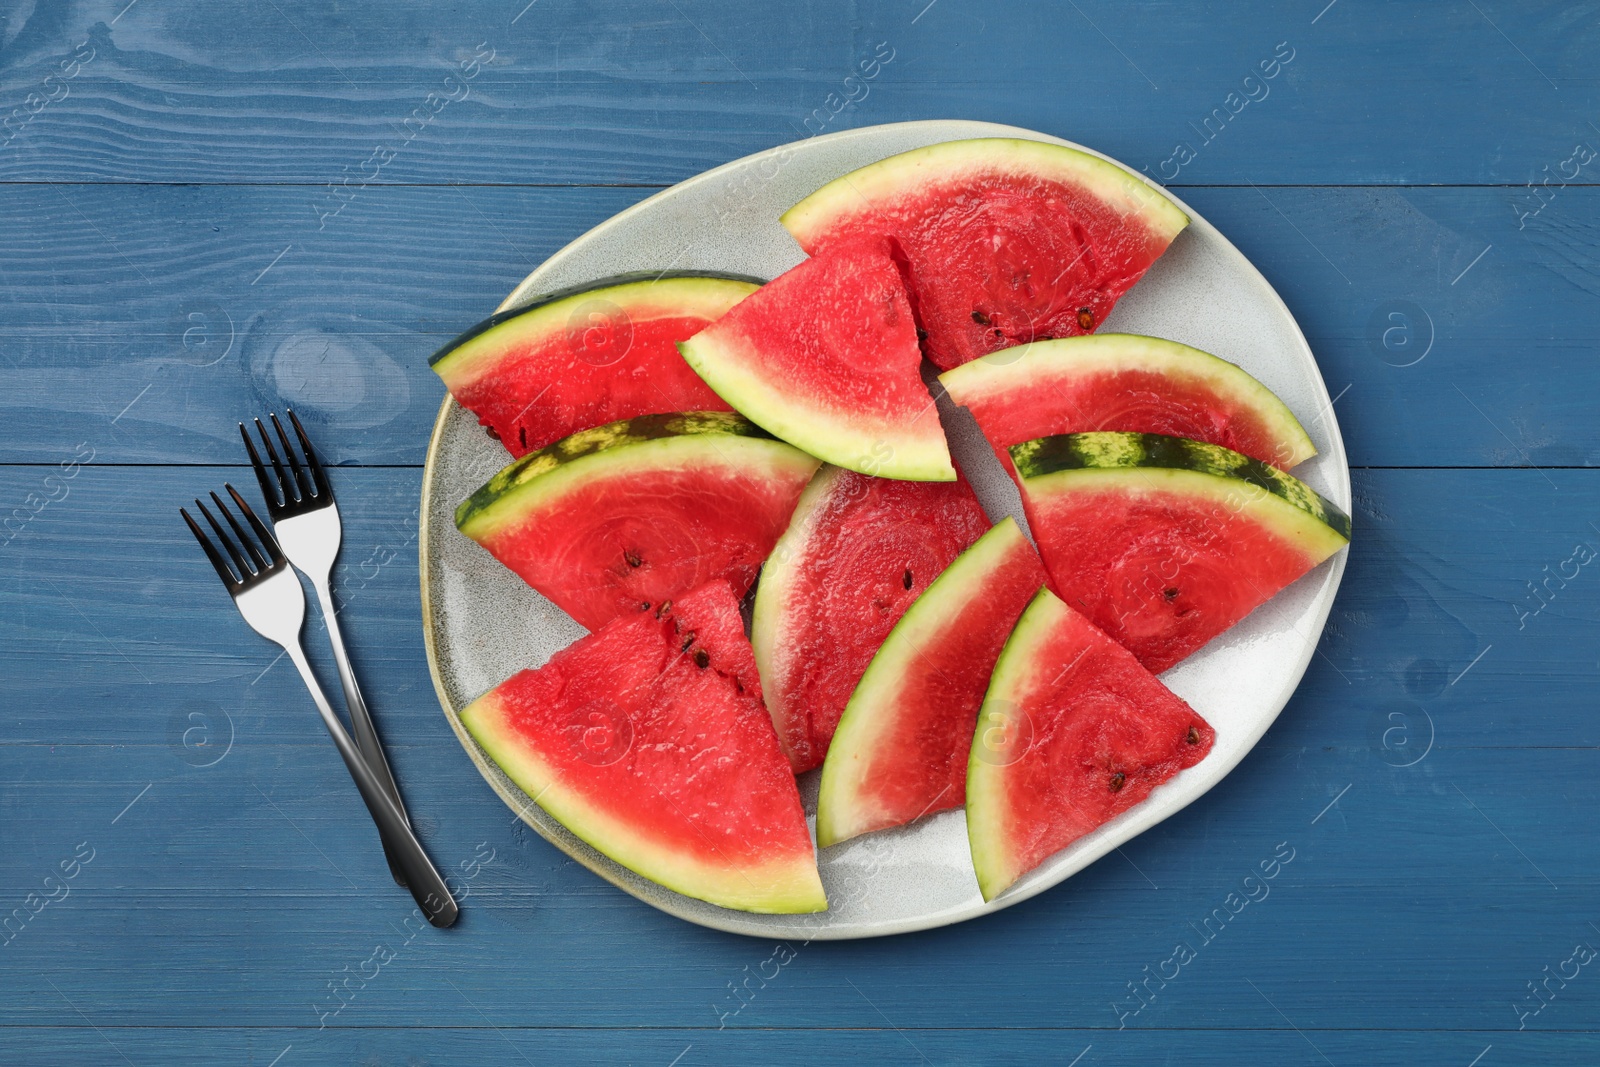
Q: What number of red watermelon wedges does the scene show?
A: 10